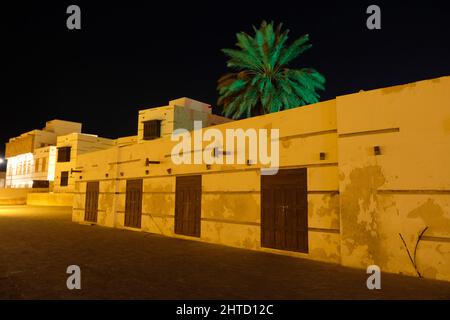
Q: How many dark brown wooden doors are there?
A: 4